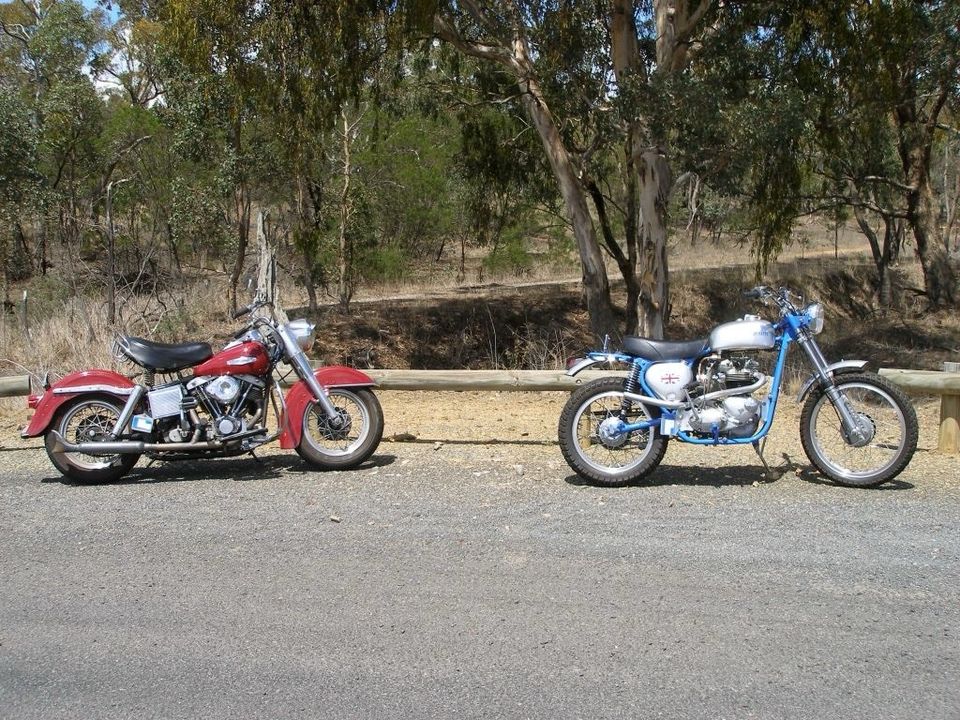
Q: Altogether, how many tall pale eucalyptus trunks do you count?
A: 2